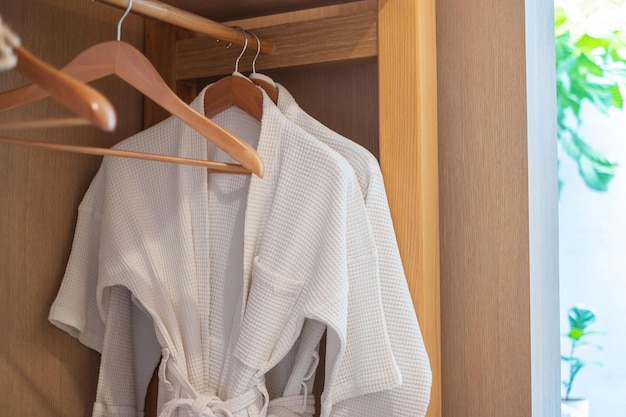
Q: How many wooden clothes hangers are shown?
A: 4